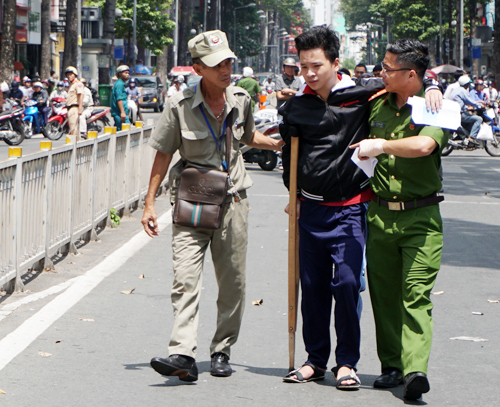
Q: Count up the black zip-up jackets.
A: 1